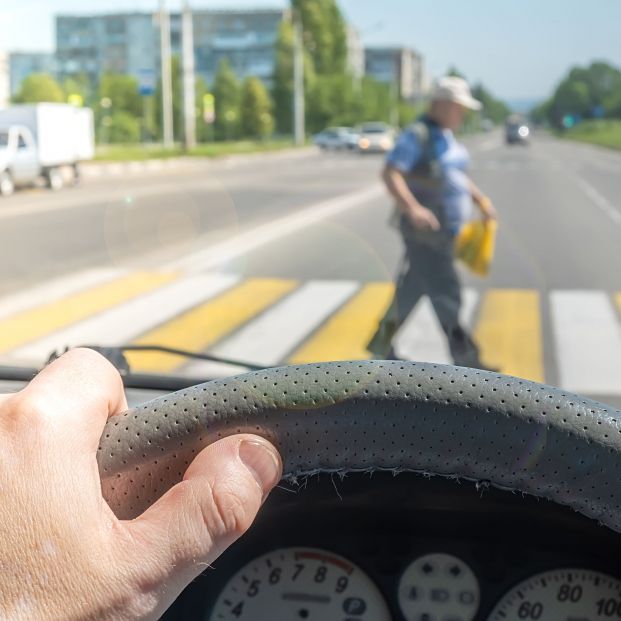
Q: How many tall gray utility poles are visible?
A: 3